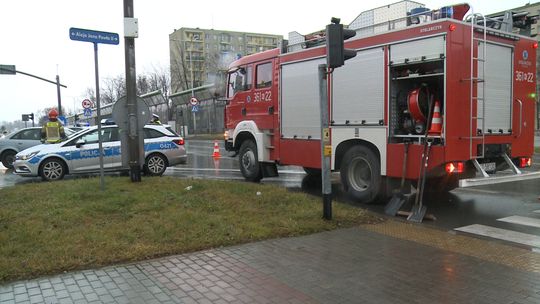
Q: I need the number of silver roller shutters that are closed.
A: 3